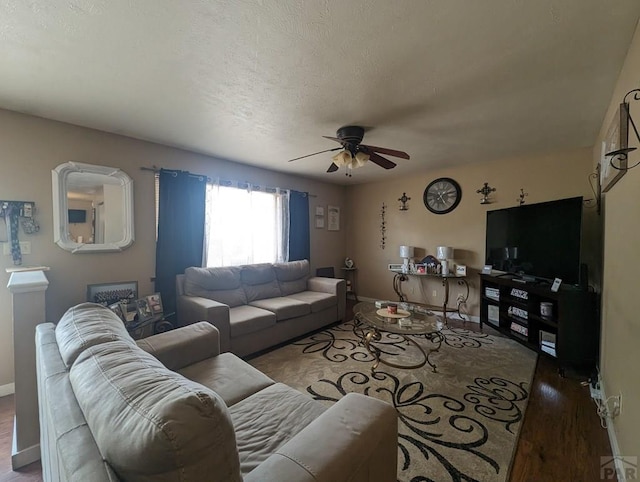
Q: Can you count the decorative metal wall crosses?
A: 2